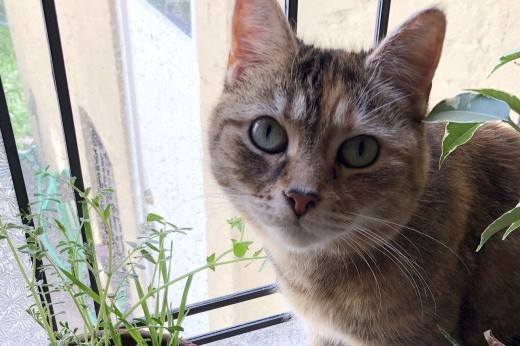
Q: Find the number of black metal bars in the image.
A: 6